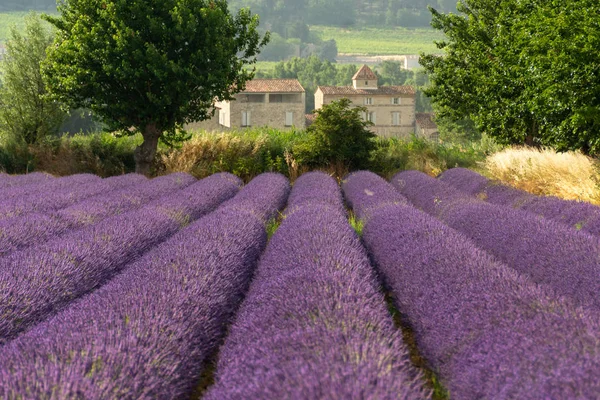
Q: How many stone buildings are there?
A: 2